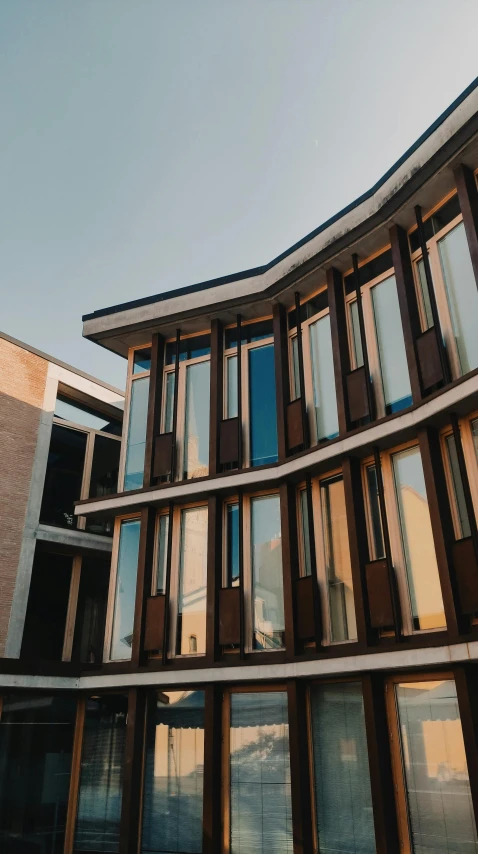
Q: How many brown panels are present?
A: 10